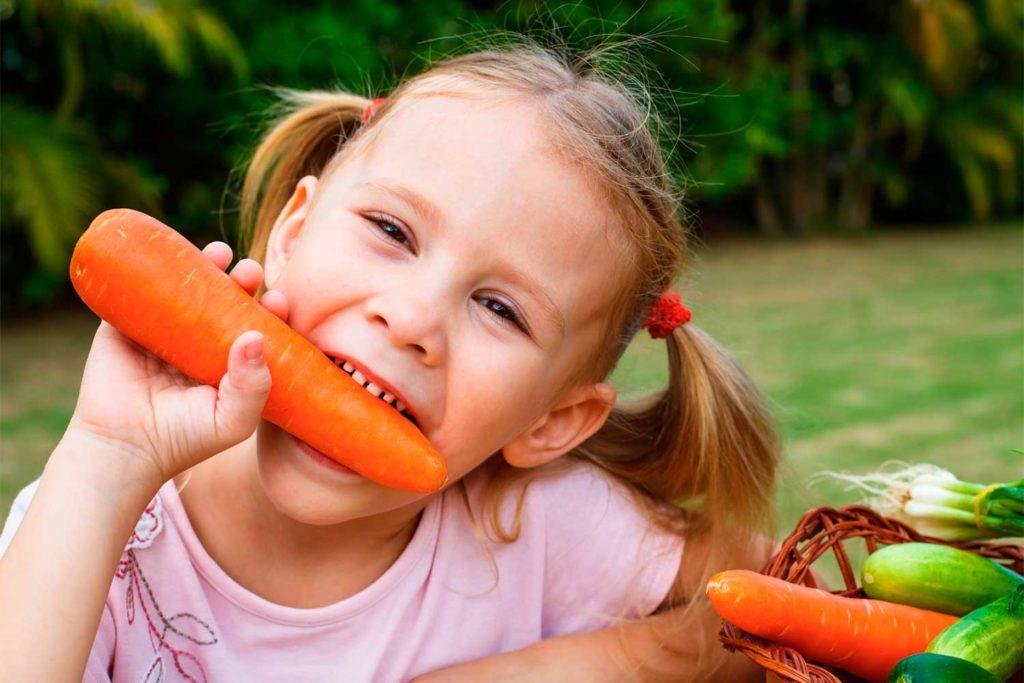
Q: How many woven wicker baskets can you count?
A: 1